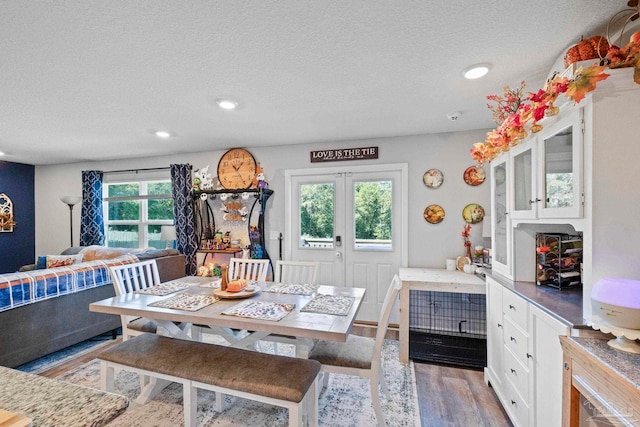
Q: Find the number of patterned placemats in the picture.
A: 6